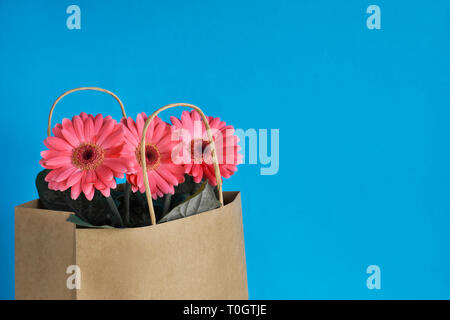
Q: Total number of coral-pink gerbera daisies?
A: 3